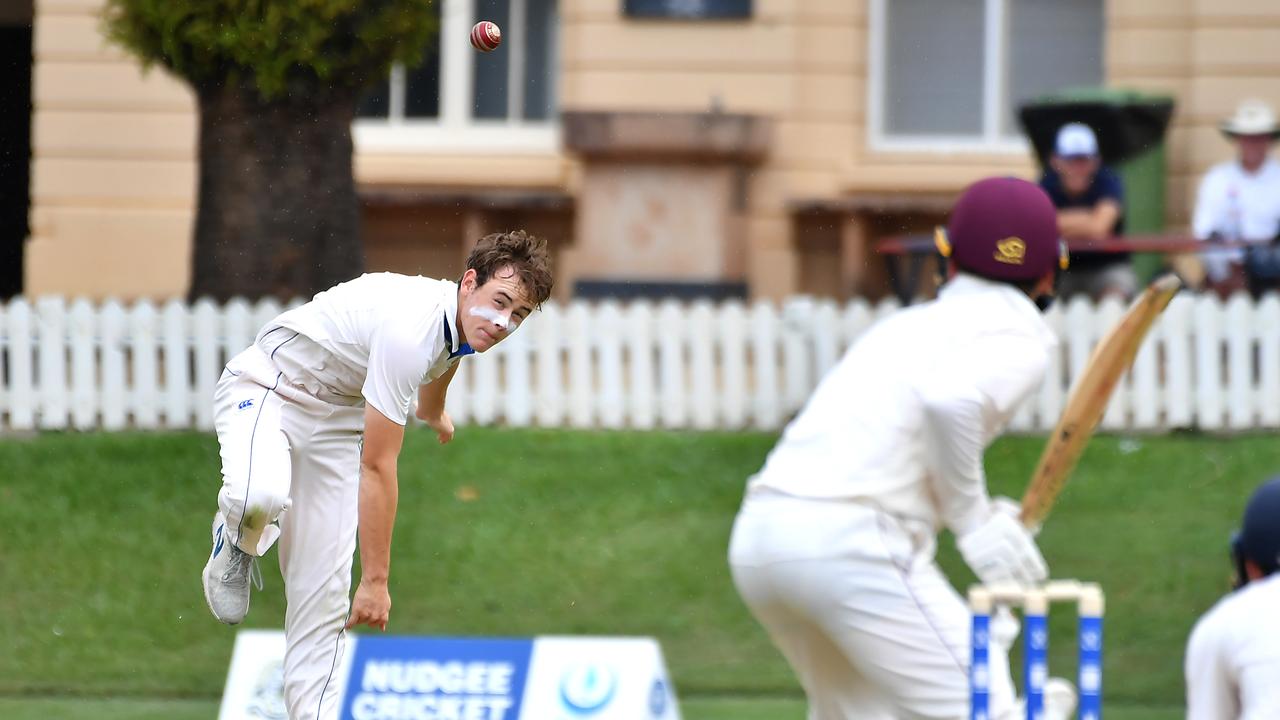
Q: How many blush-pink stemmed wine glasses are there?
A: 0